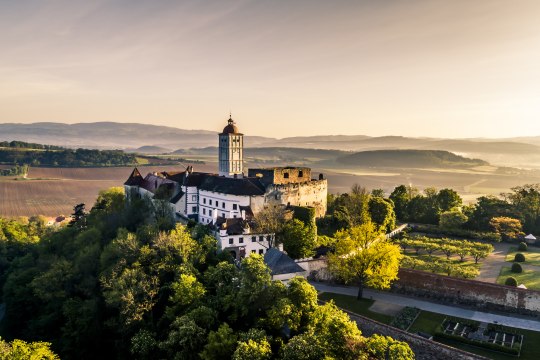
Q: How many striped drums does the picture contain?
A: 0